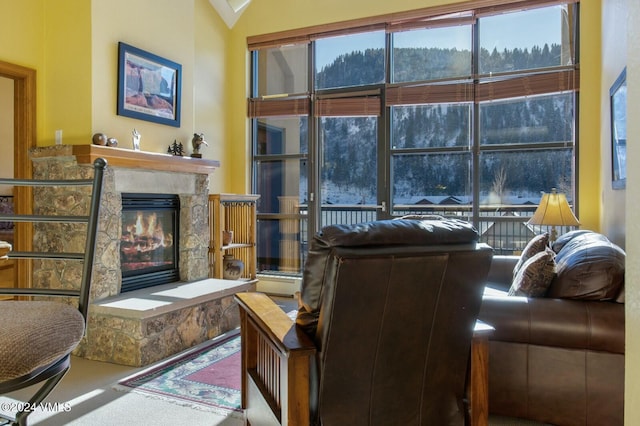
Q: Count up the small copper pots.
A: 2